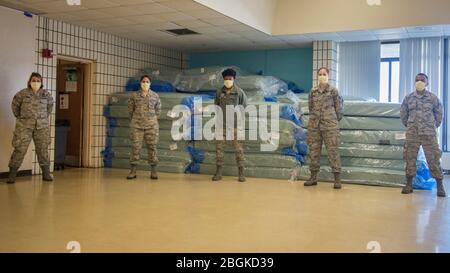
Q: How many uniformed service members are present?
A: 5